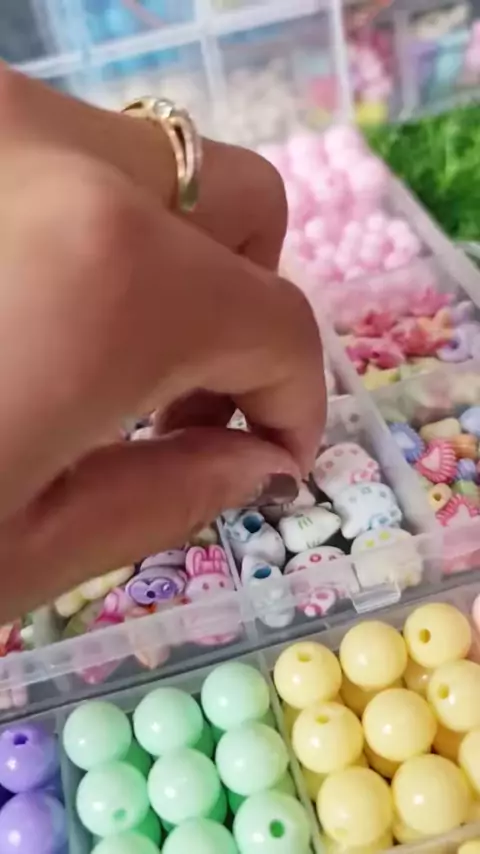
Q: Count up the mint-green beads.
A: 9